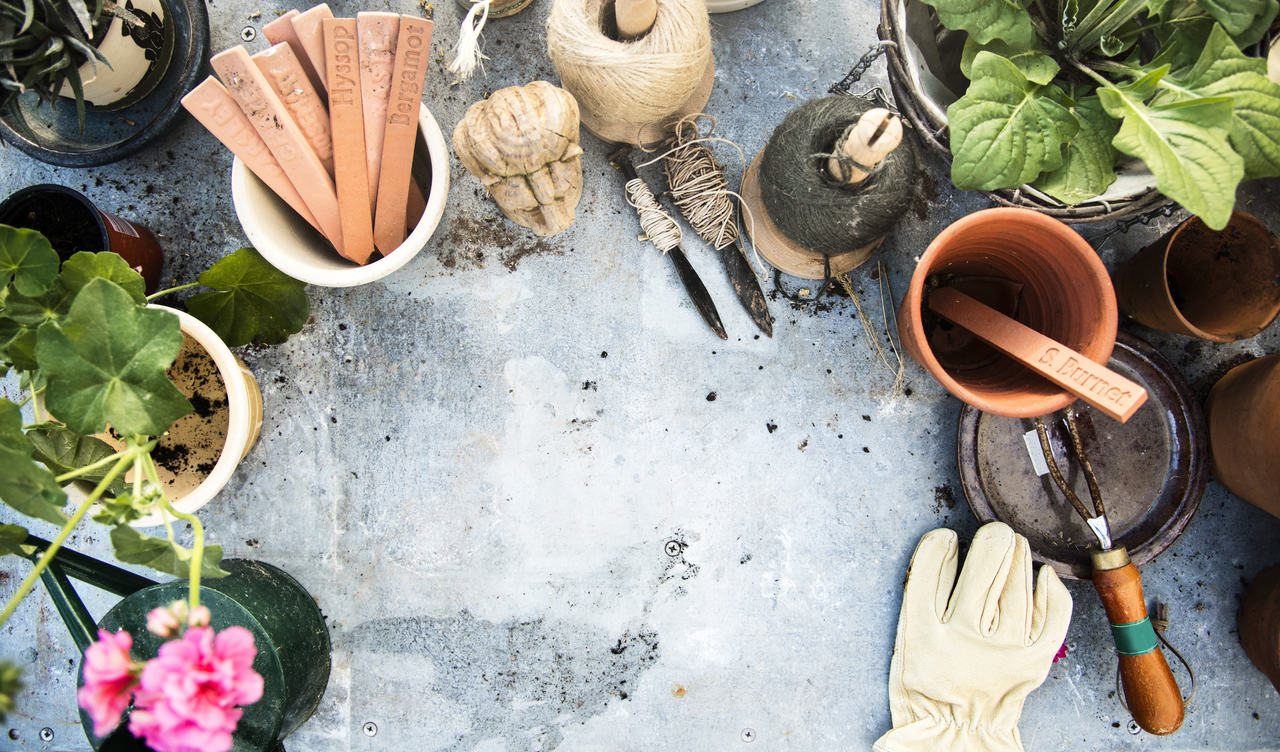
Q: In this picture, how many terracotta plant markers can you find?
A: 9